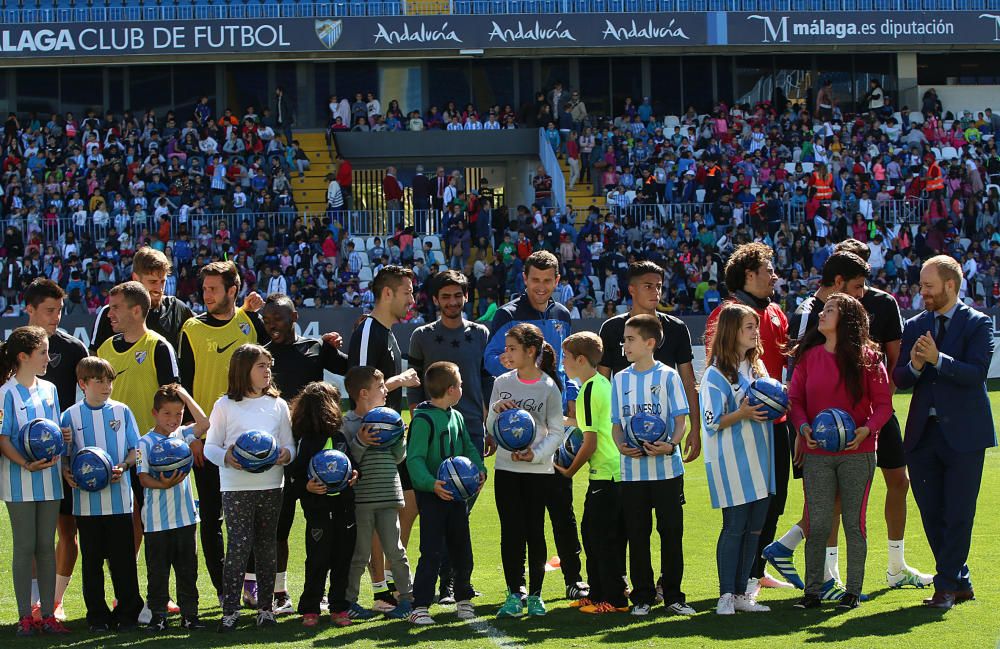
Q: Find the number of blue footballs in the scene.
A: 12